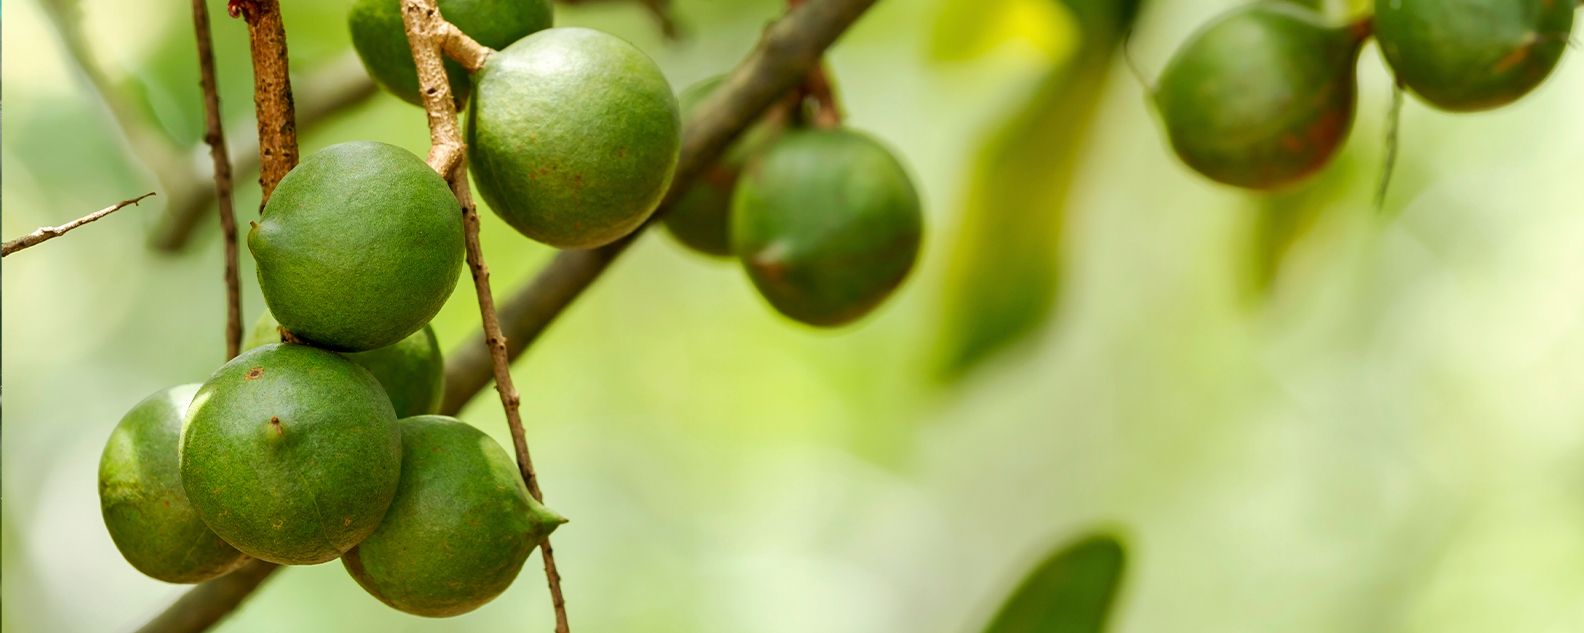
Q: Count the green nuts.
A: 11